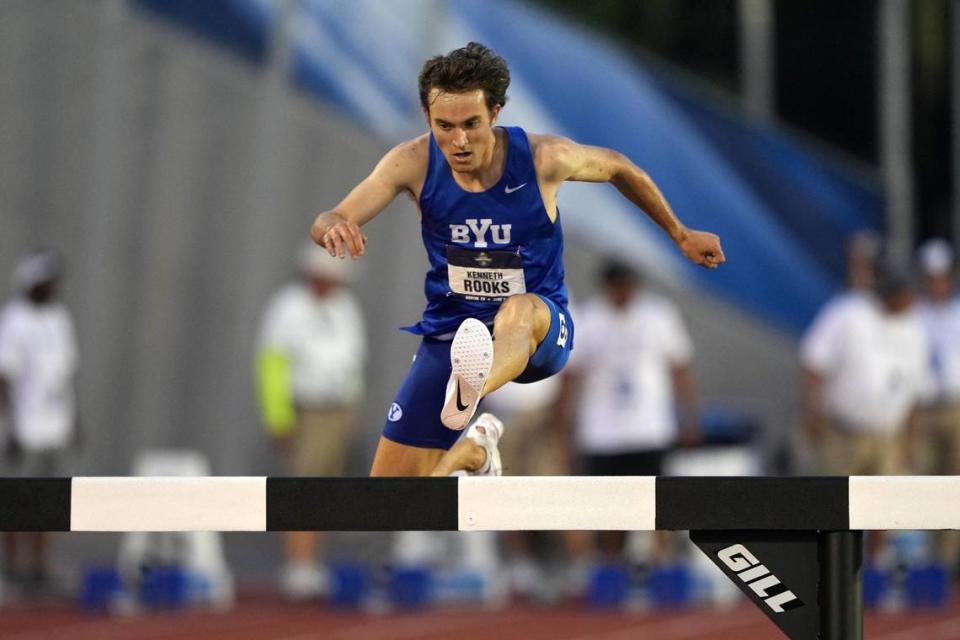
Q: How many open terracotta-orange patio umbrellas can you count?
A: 0